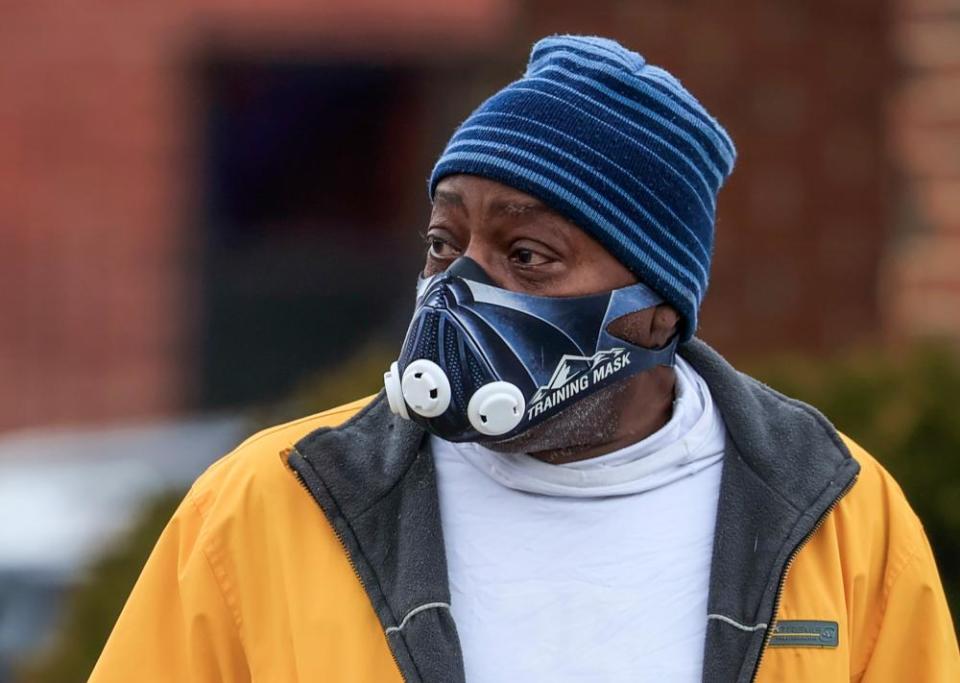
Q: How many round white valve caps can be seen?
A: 3